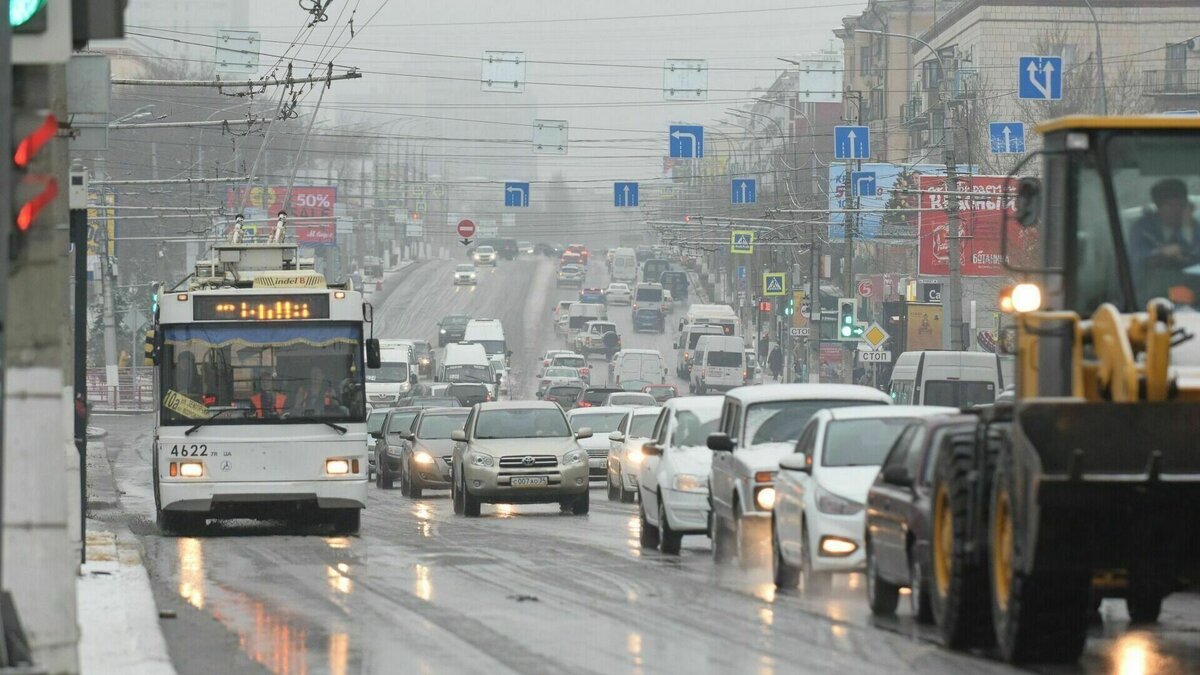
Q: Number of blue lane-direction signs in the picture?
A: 8